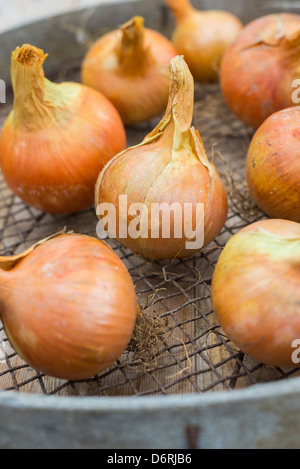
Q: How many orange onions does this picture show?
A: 8